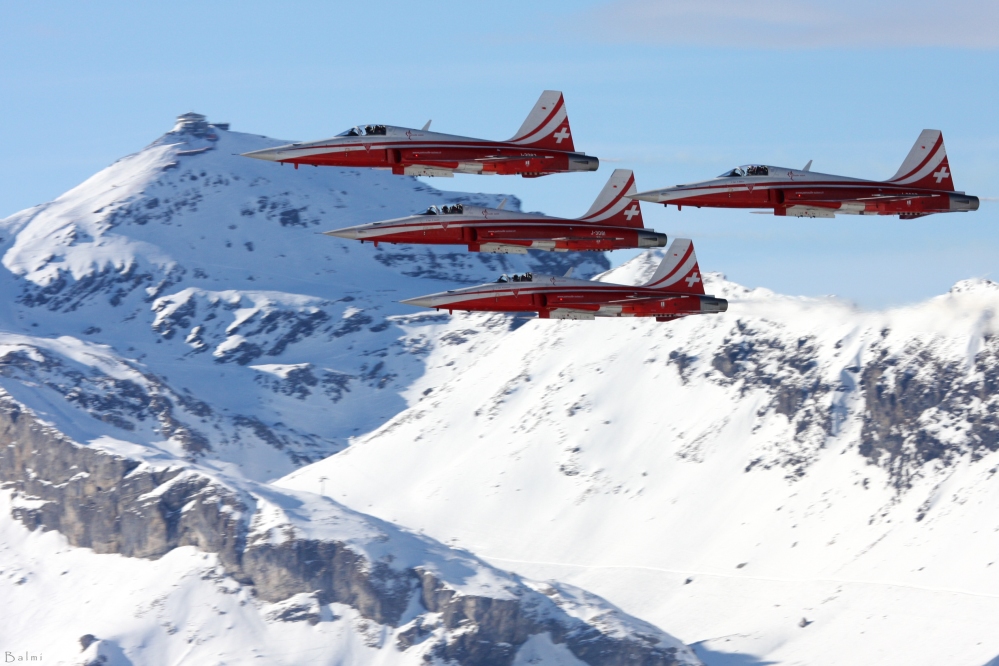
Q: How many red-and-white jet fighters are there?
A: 4